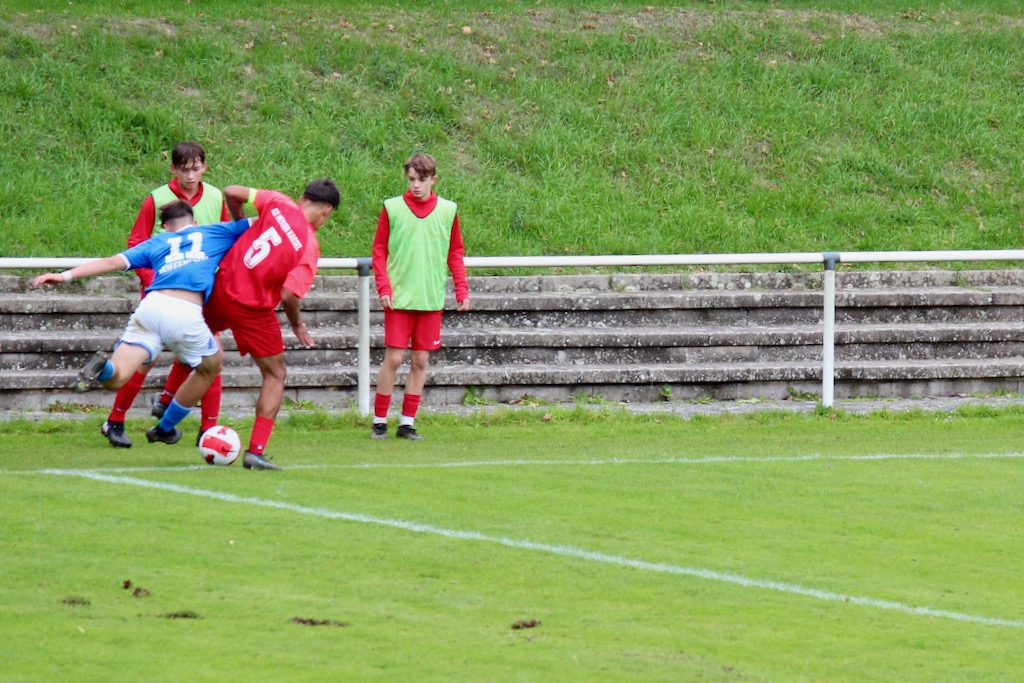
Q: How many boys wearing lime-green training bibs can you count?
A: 2